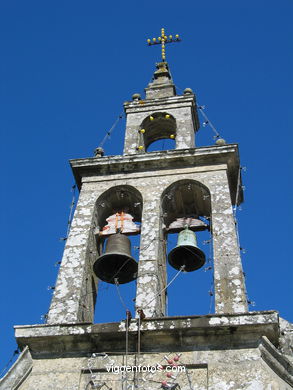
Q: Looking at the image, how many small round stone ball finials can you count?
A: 4